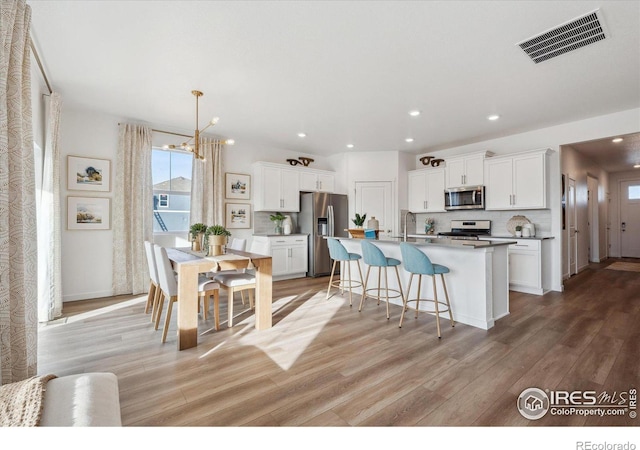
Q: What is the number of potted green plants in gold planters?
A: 2